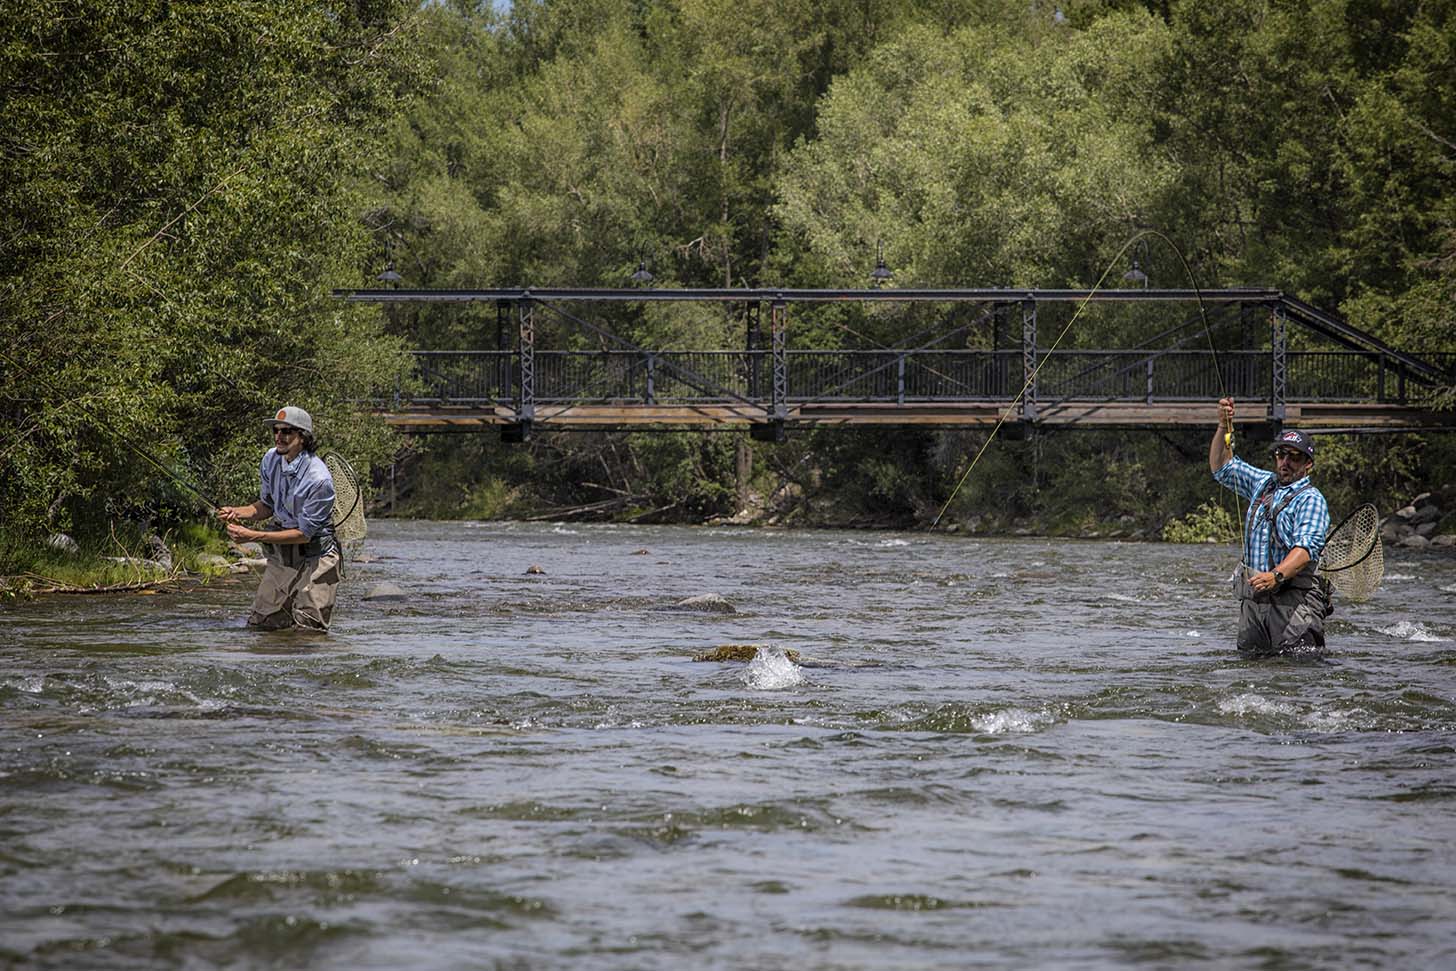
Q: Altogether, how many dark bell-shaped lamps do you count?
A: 4